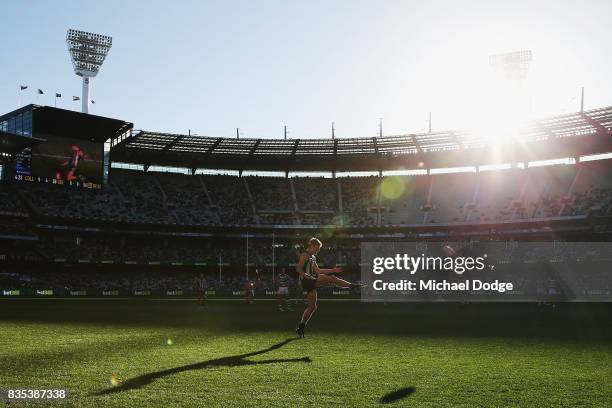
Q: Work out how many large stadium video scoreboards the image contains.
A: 1